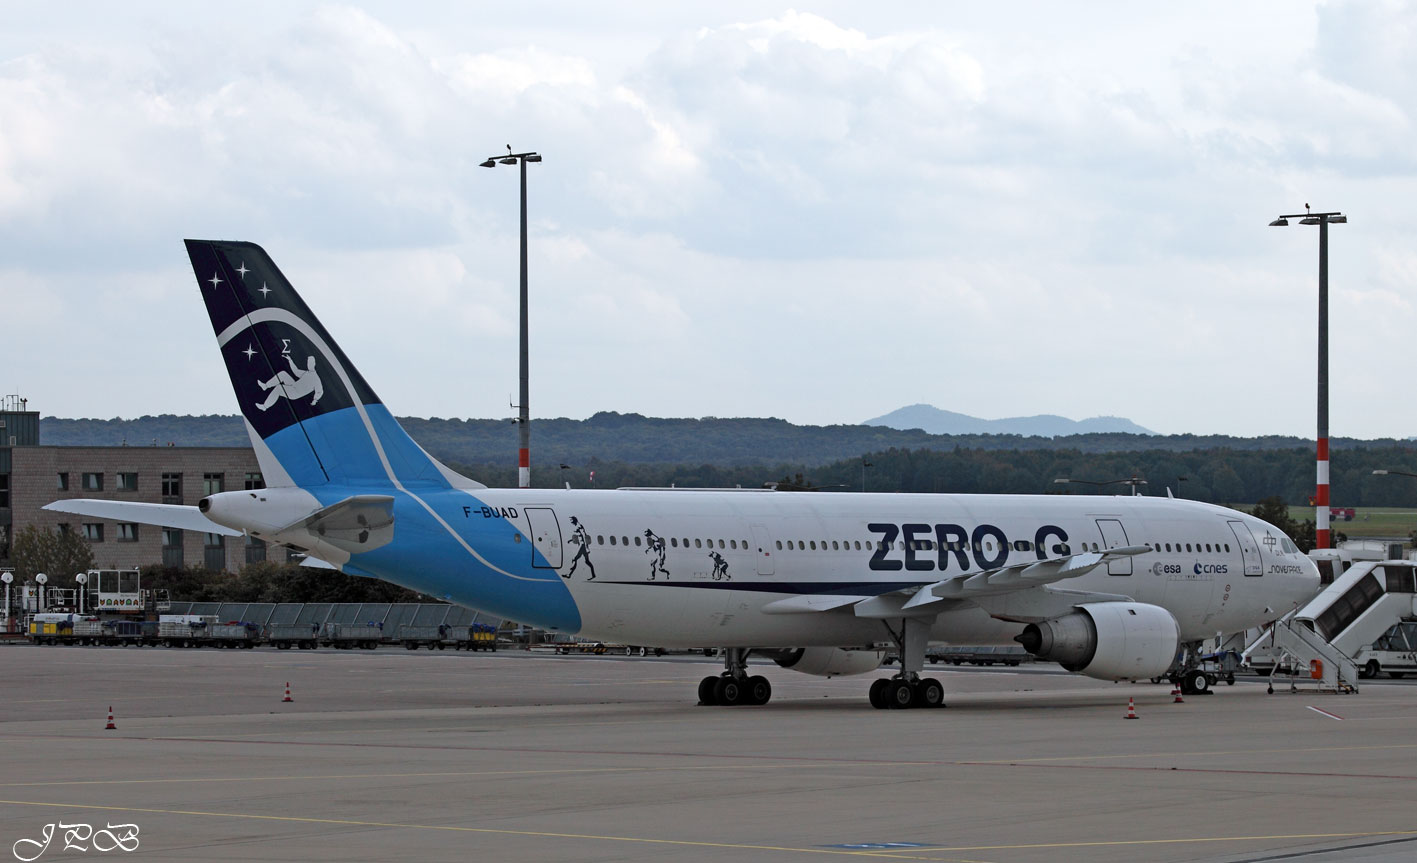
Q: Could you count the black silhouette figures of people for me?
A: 3